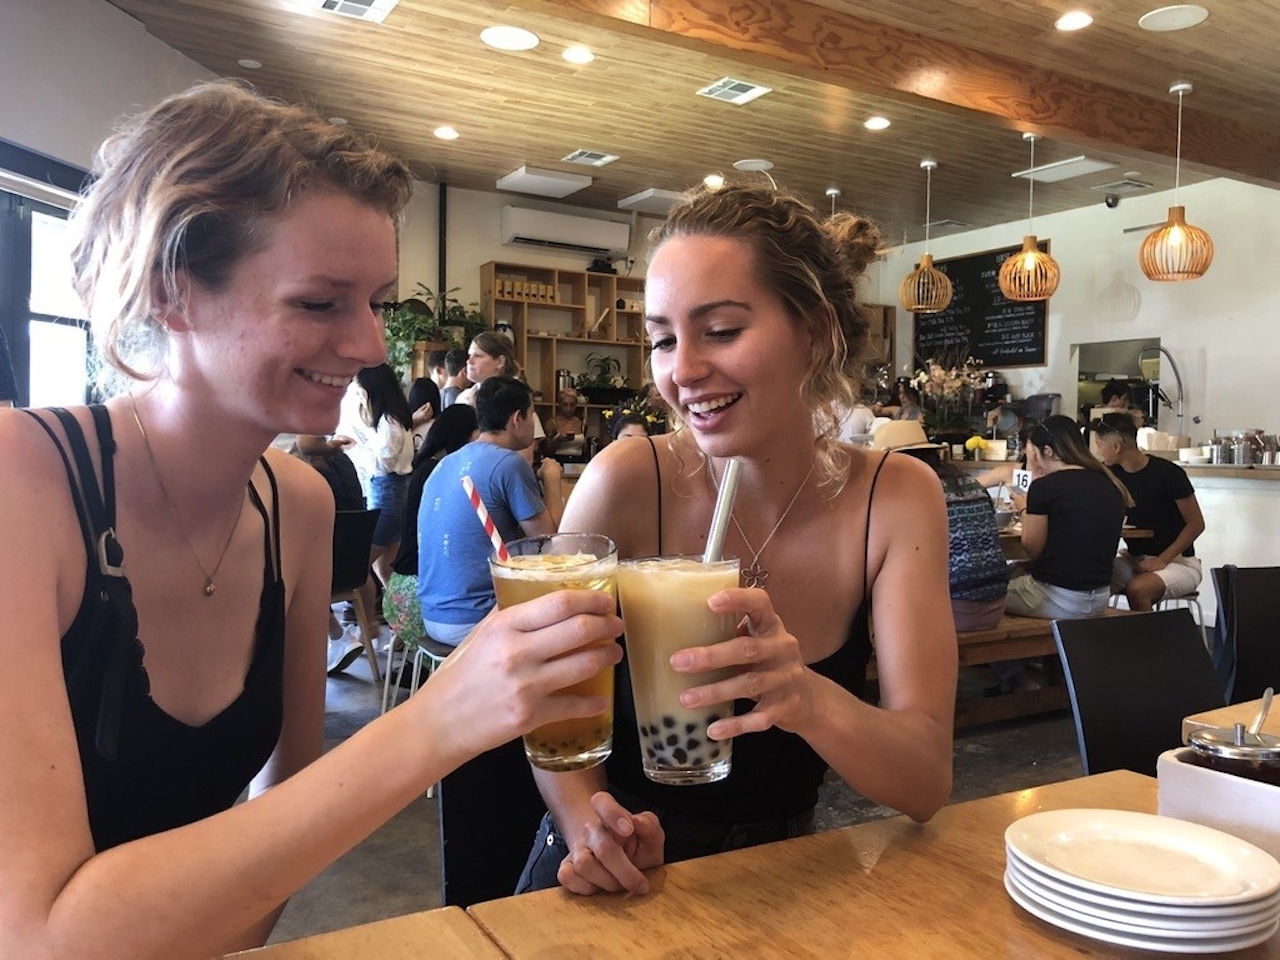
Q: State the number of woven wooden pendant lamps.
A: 3